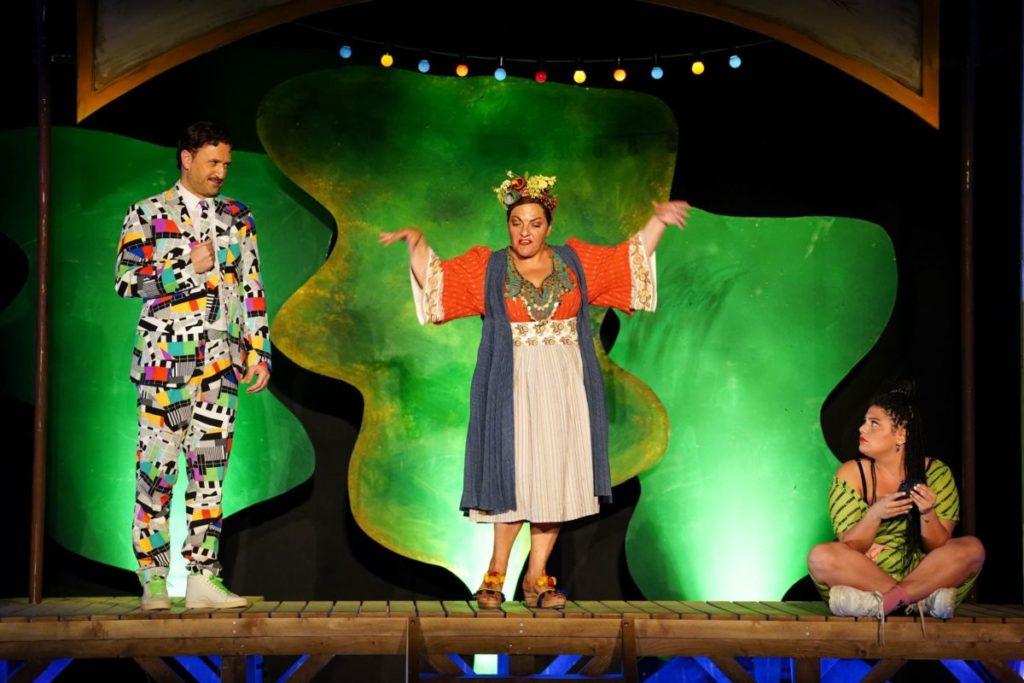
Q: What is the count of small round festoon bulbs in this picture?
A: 11